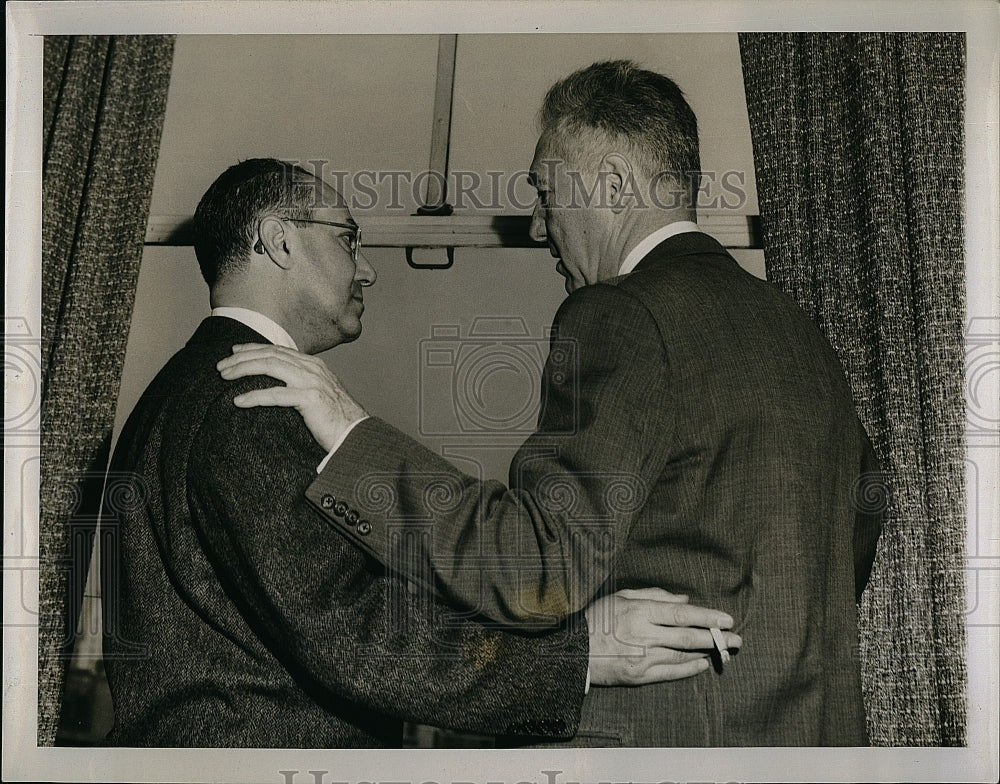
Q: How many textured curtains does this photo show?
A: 2